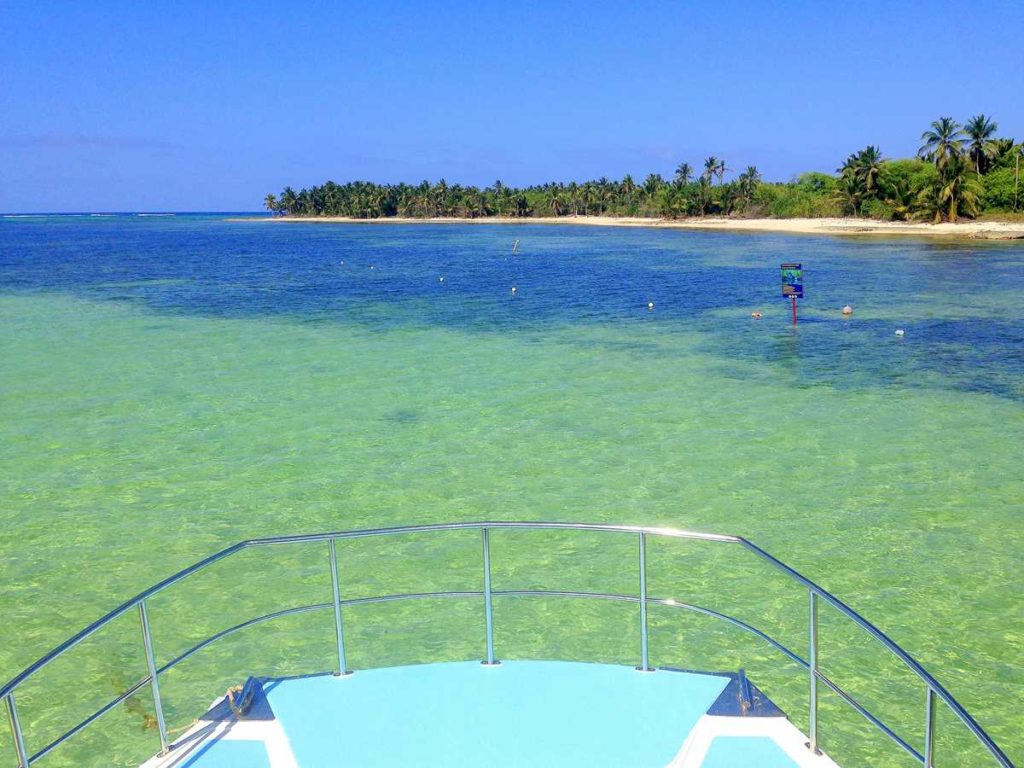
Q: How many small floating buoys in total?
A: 8